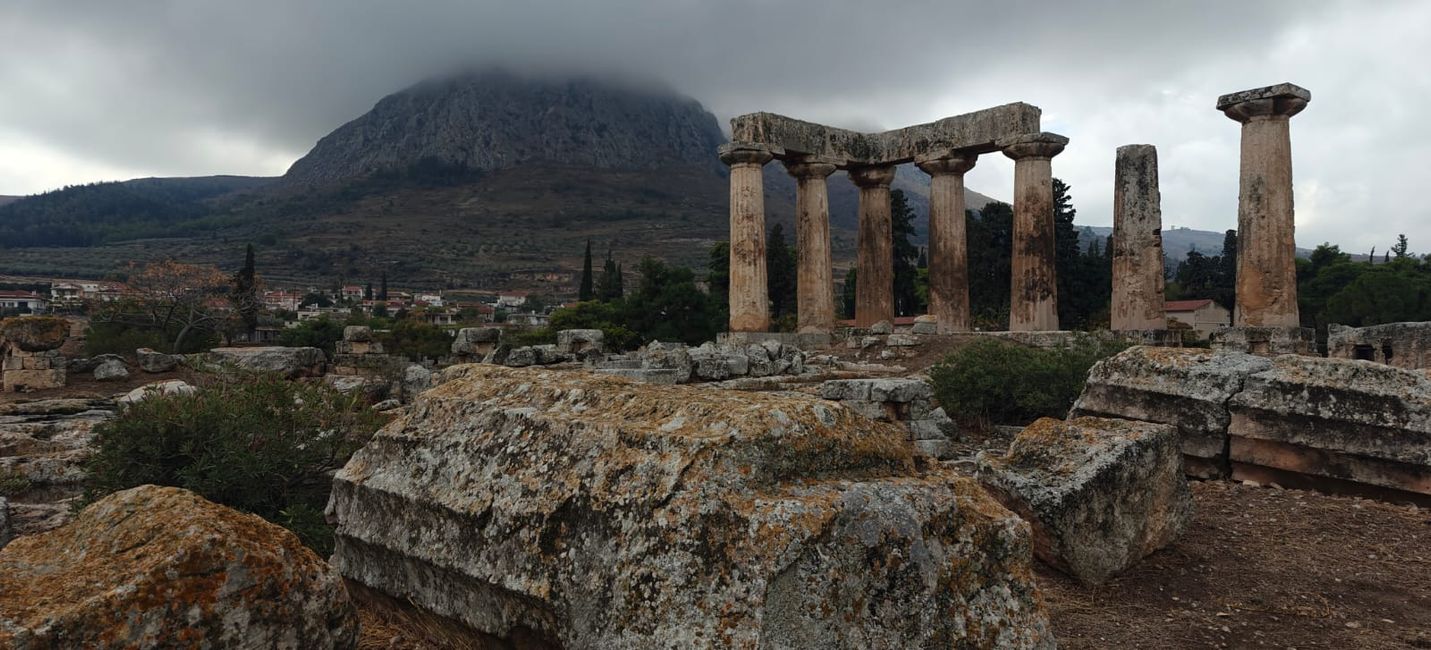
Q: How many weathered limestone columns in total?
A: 7